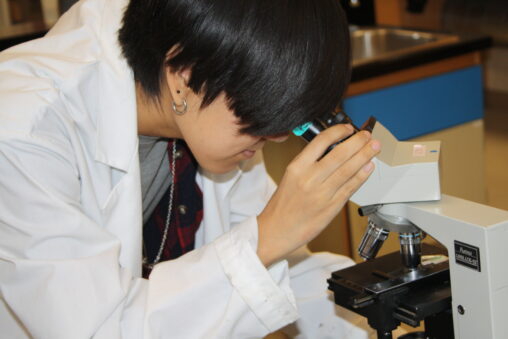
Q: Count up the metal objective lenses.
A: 2